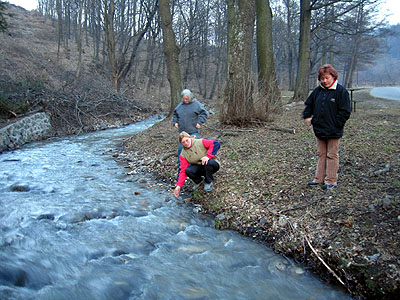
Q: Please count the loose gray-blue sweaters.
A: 1